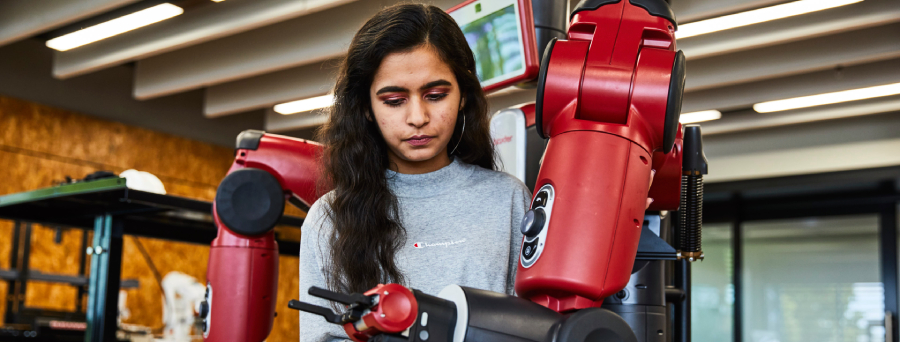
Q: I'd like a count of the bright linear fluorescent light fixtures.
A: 5